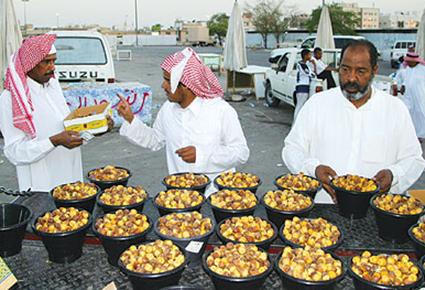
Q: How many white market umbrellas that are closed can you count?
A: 4